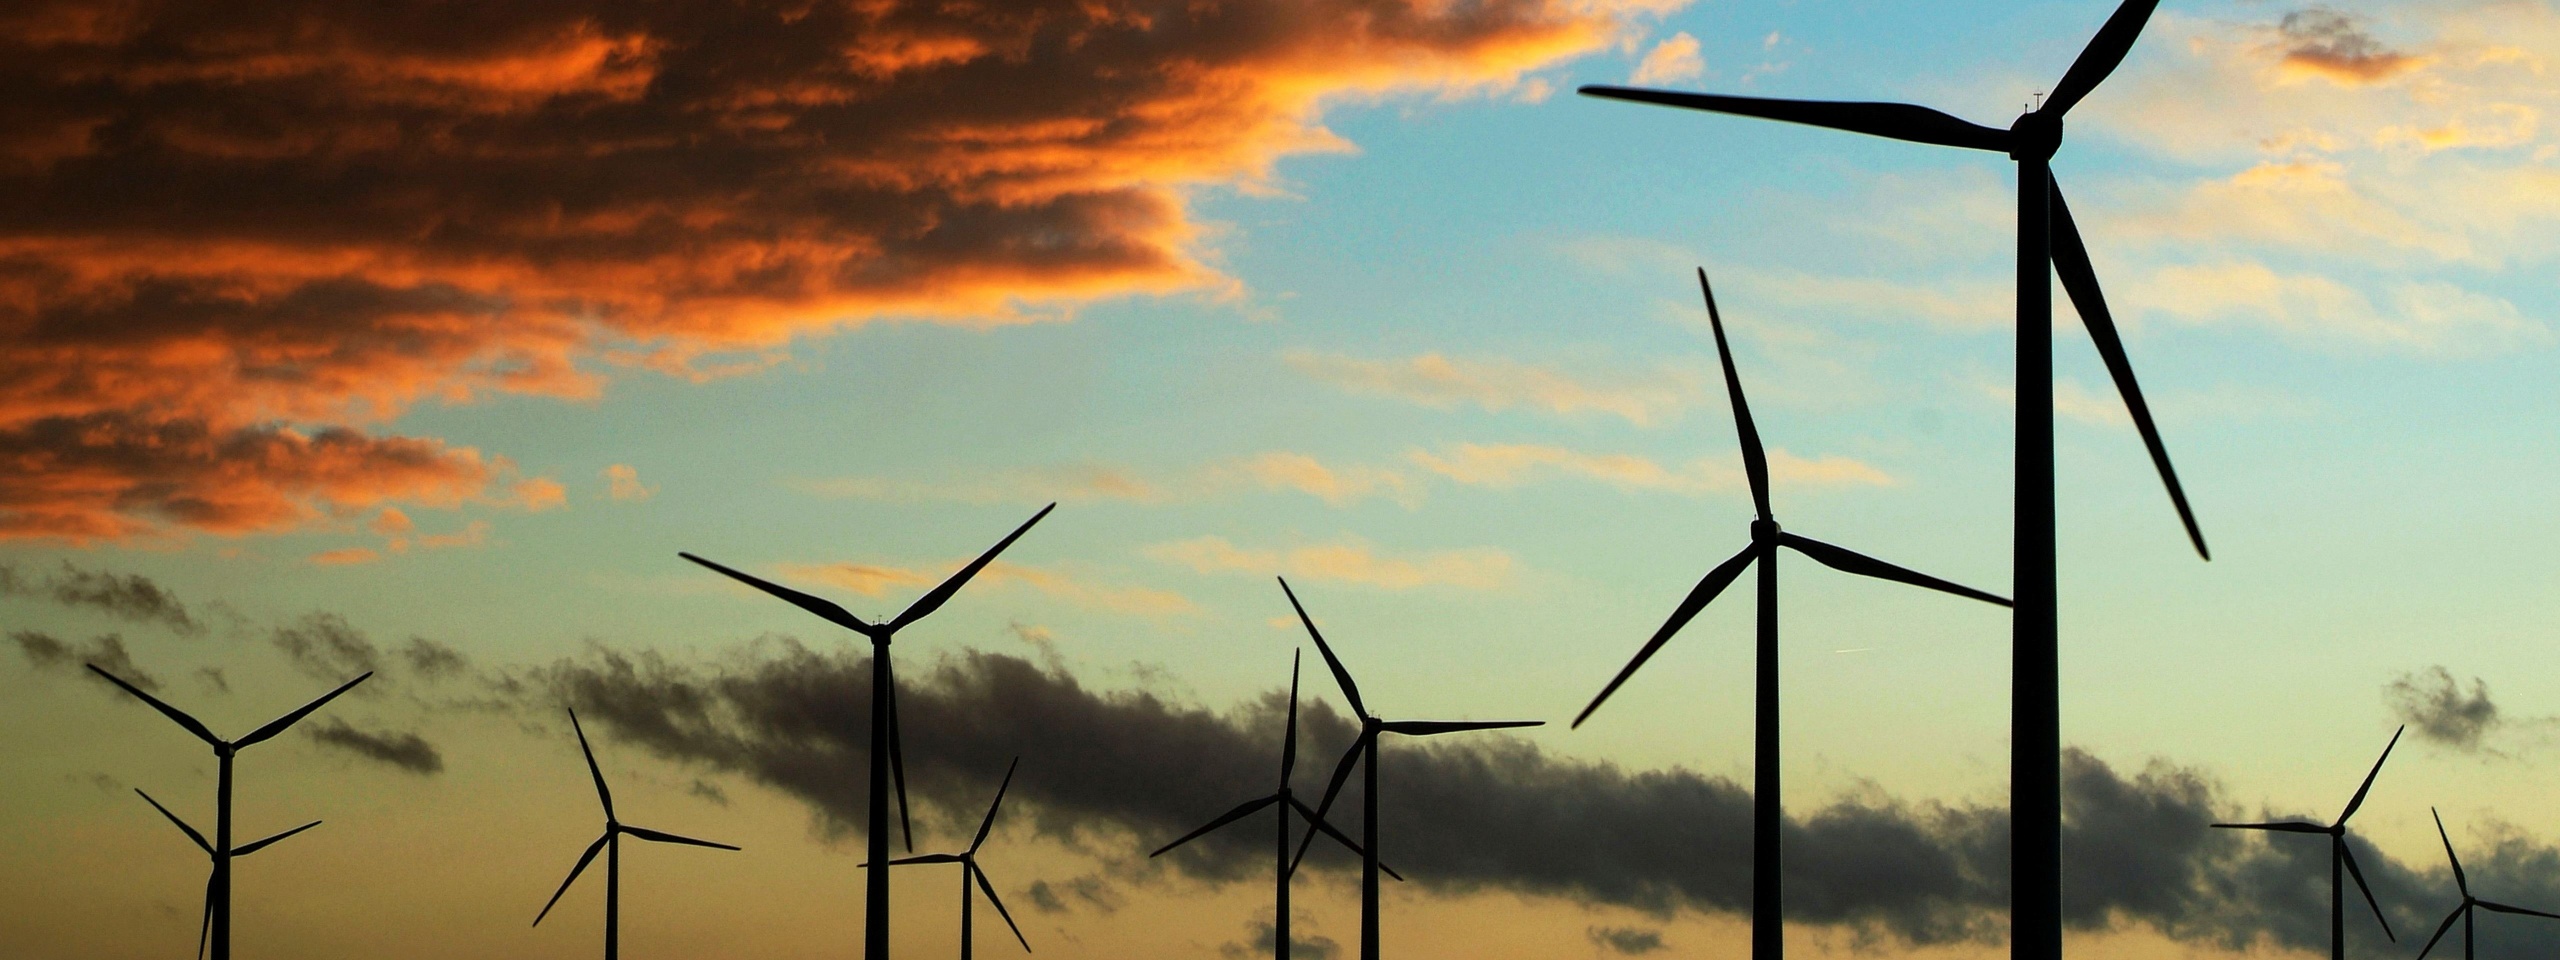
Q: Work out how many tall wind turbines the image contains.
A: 11